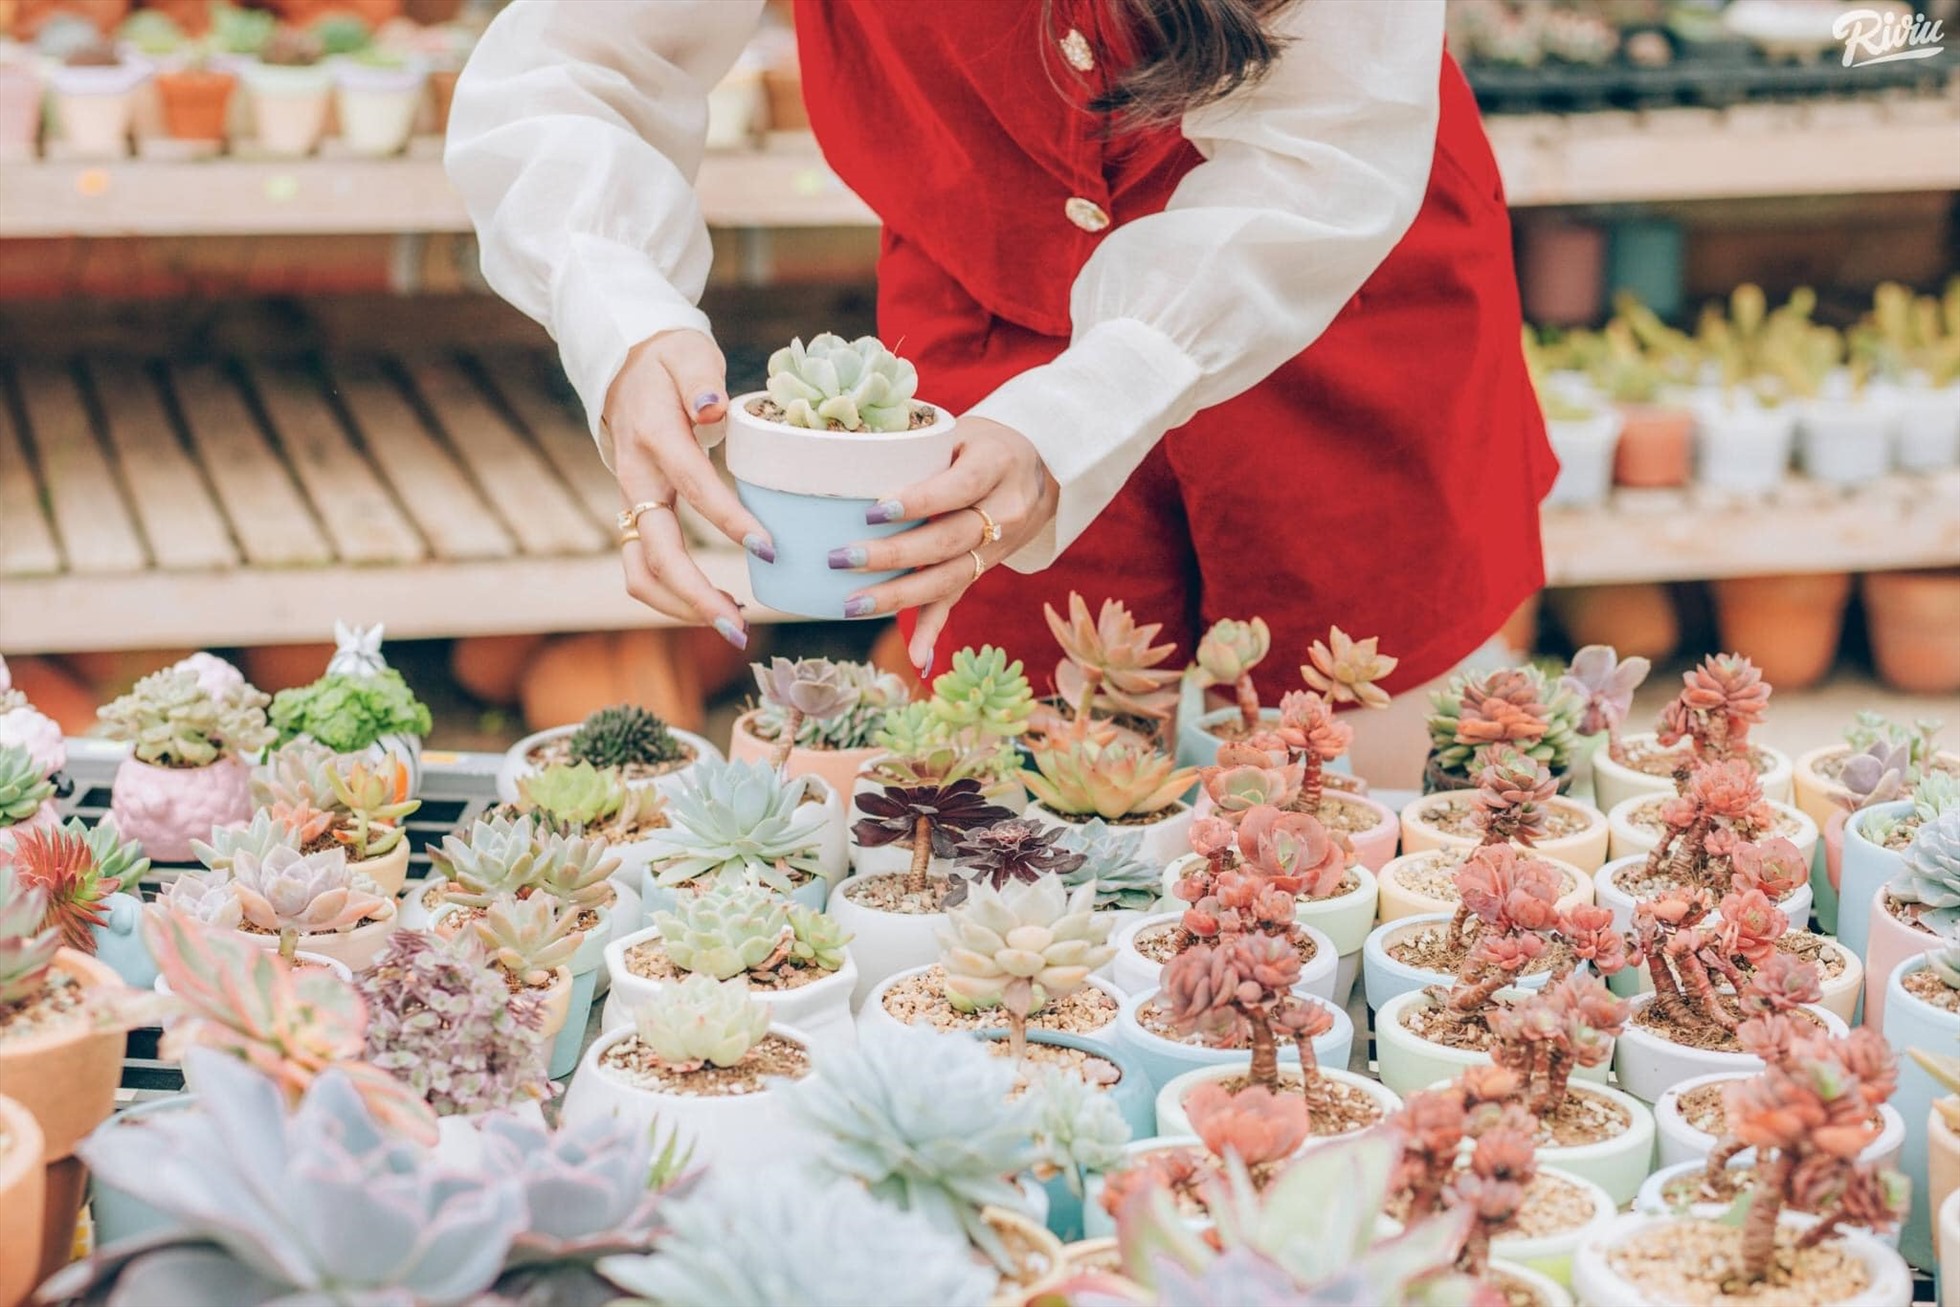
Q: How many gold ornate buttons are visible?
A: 2